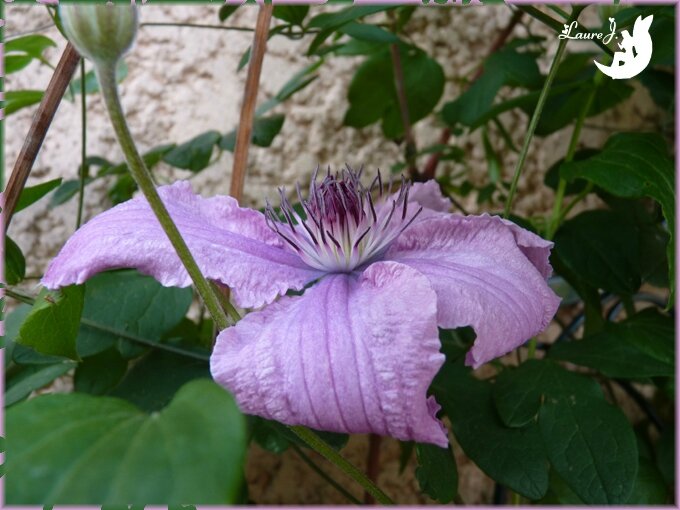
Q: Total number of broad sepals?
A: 4